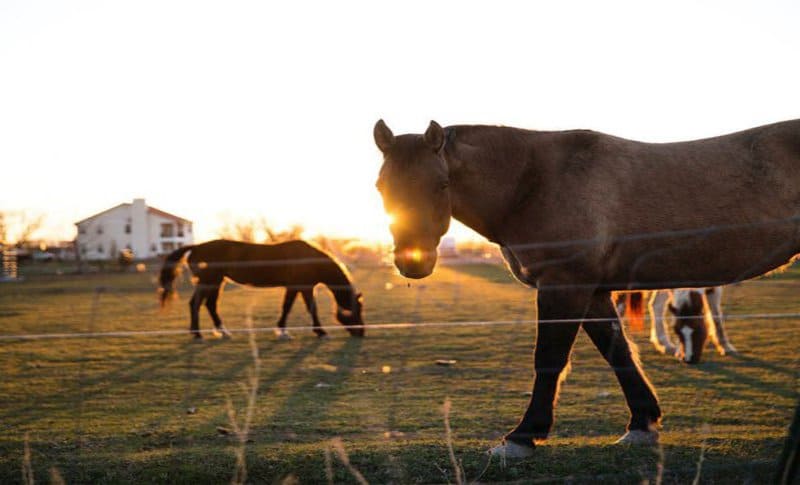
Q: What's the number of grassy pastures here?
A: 1